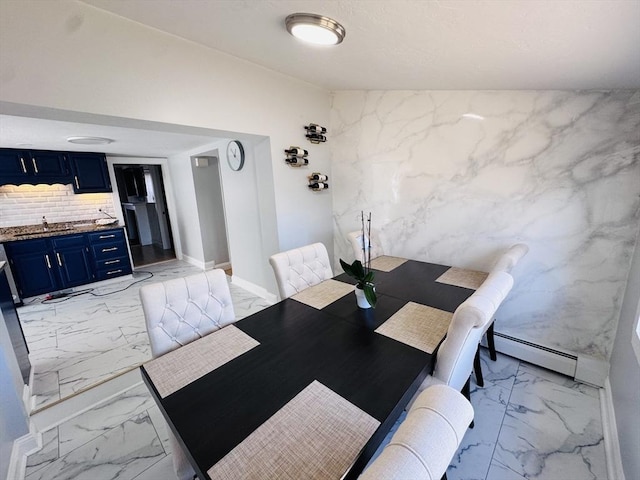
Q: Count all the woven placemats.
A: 6